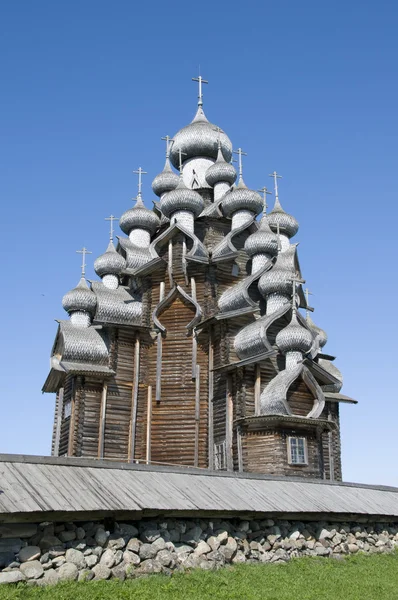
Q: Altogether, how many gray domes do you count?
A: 13